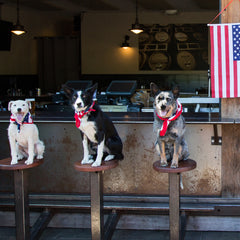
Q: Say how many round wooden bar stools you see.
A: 3